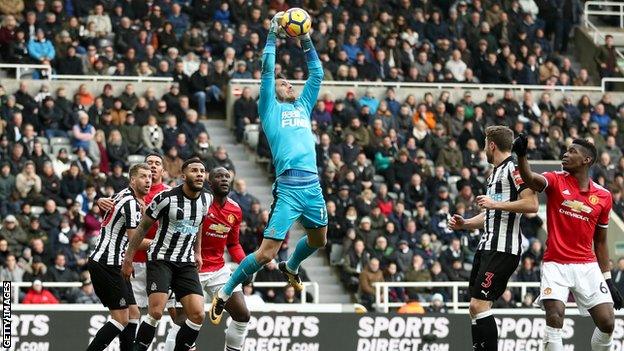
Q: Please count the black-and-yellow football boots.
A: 2